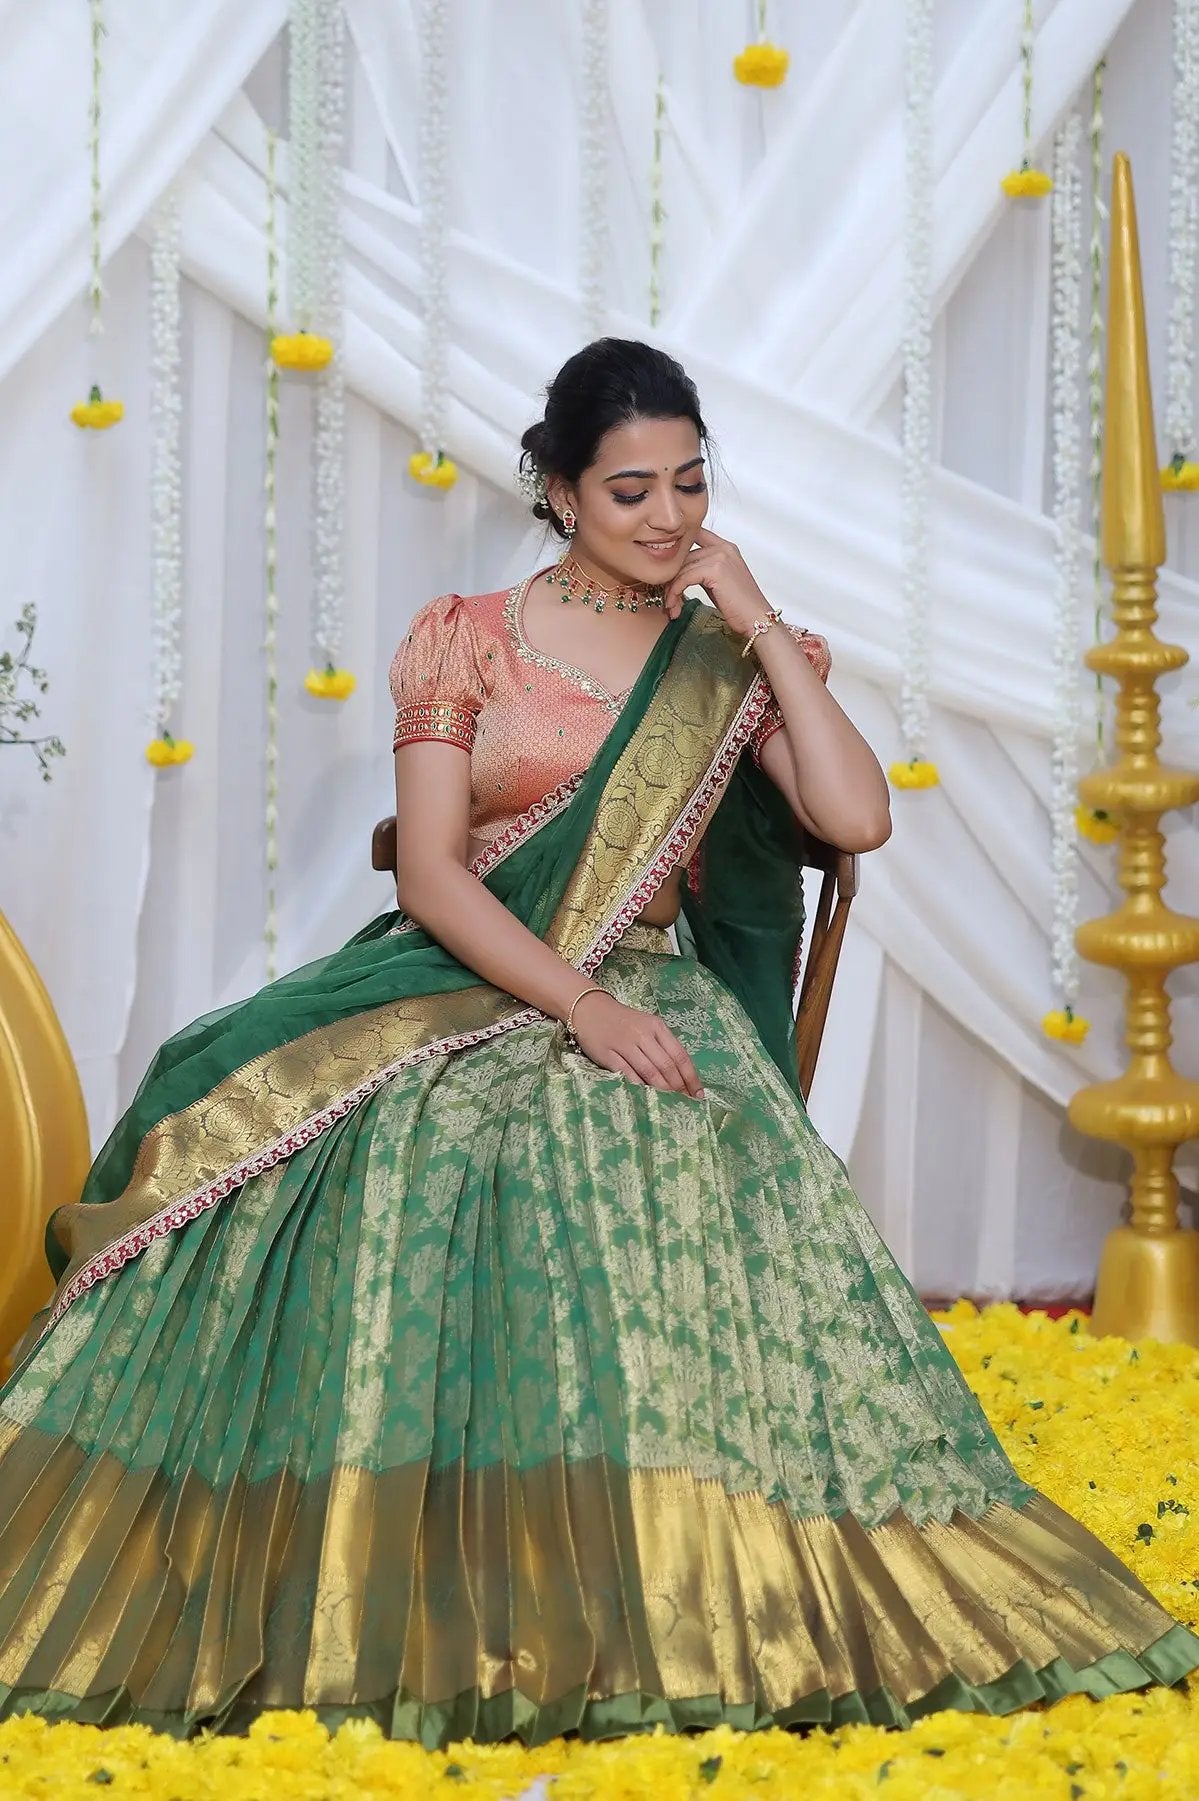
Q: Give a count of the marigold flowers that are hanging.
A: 11